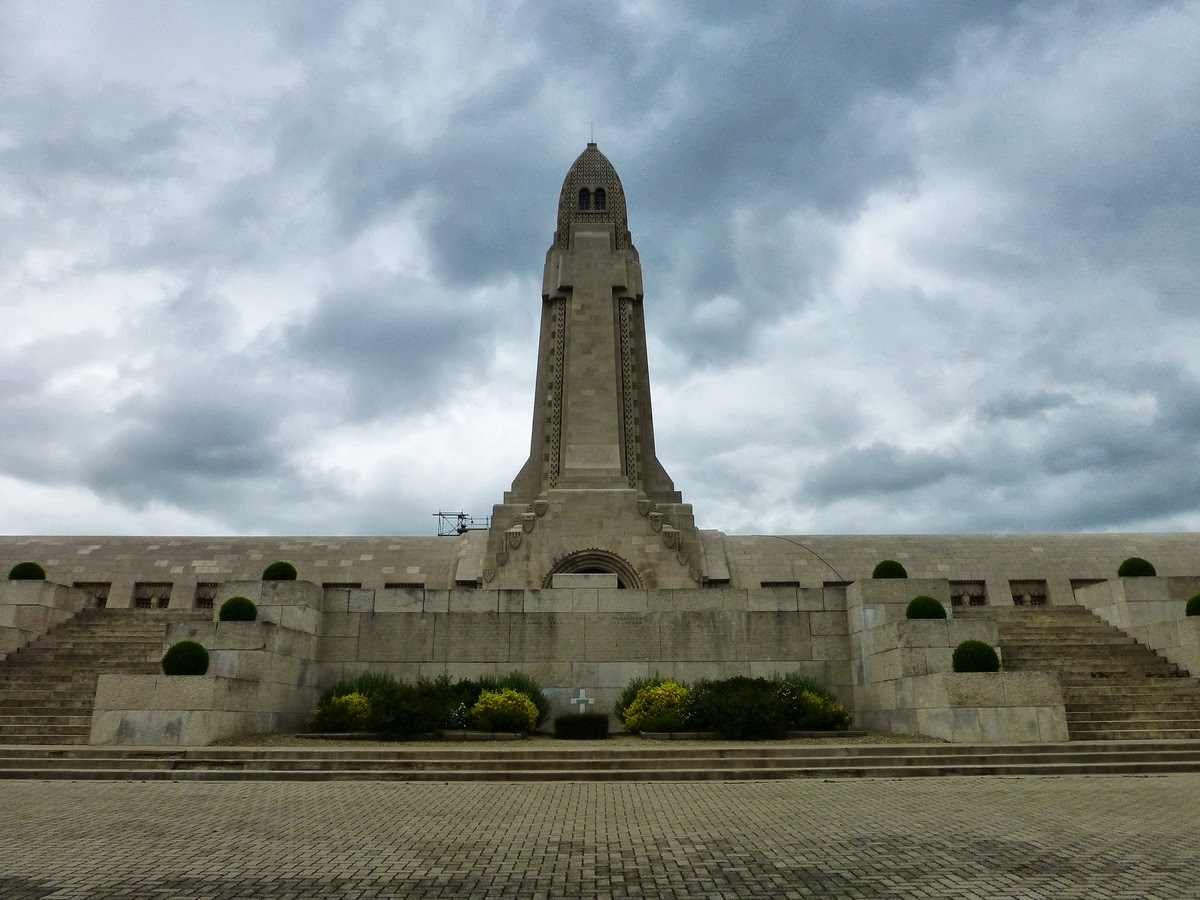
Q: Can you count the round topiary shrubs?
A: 9